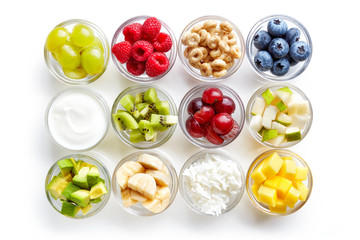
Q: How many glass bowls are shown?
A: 12